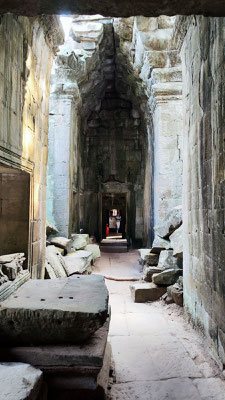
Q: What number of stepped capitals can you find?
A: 2